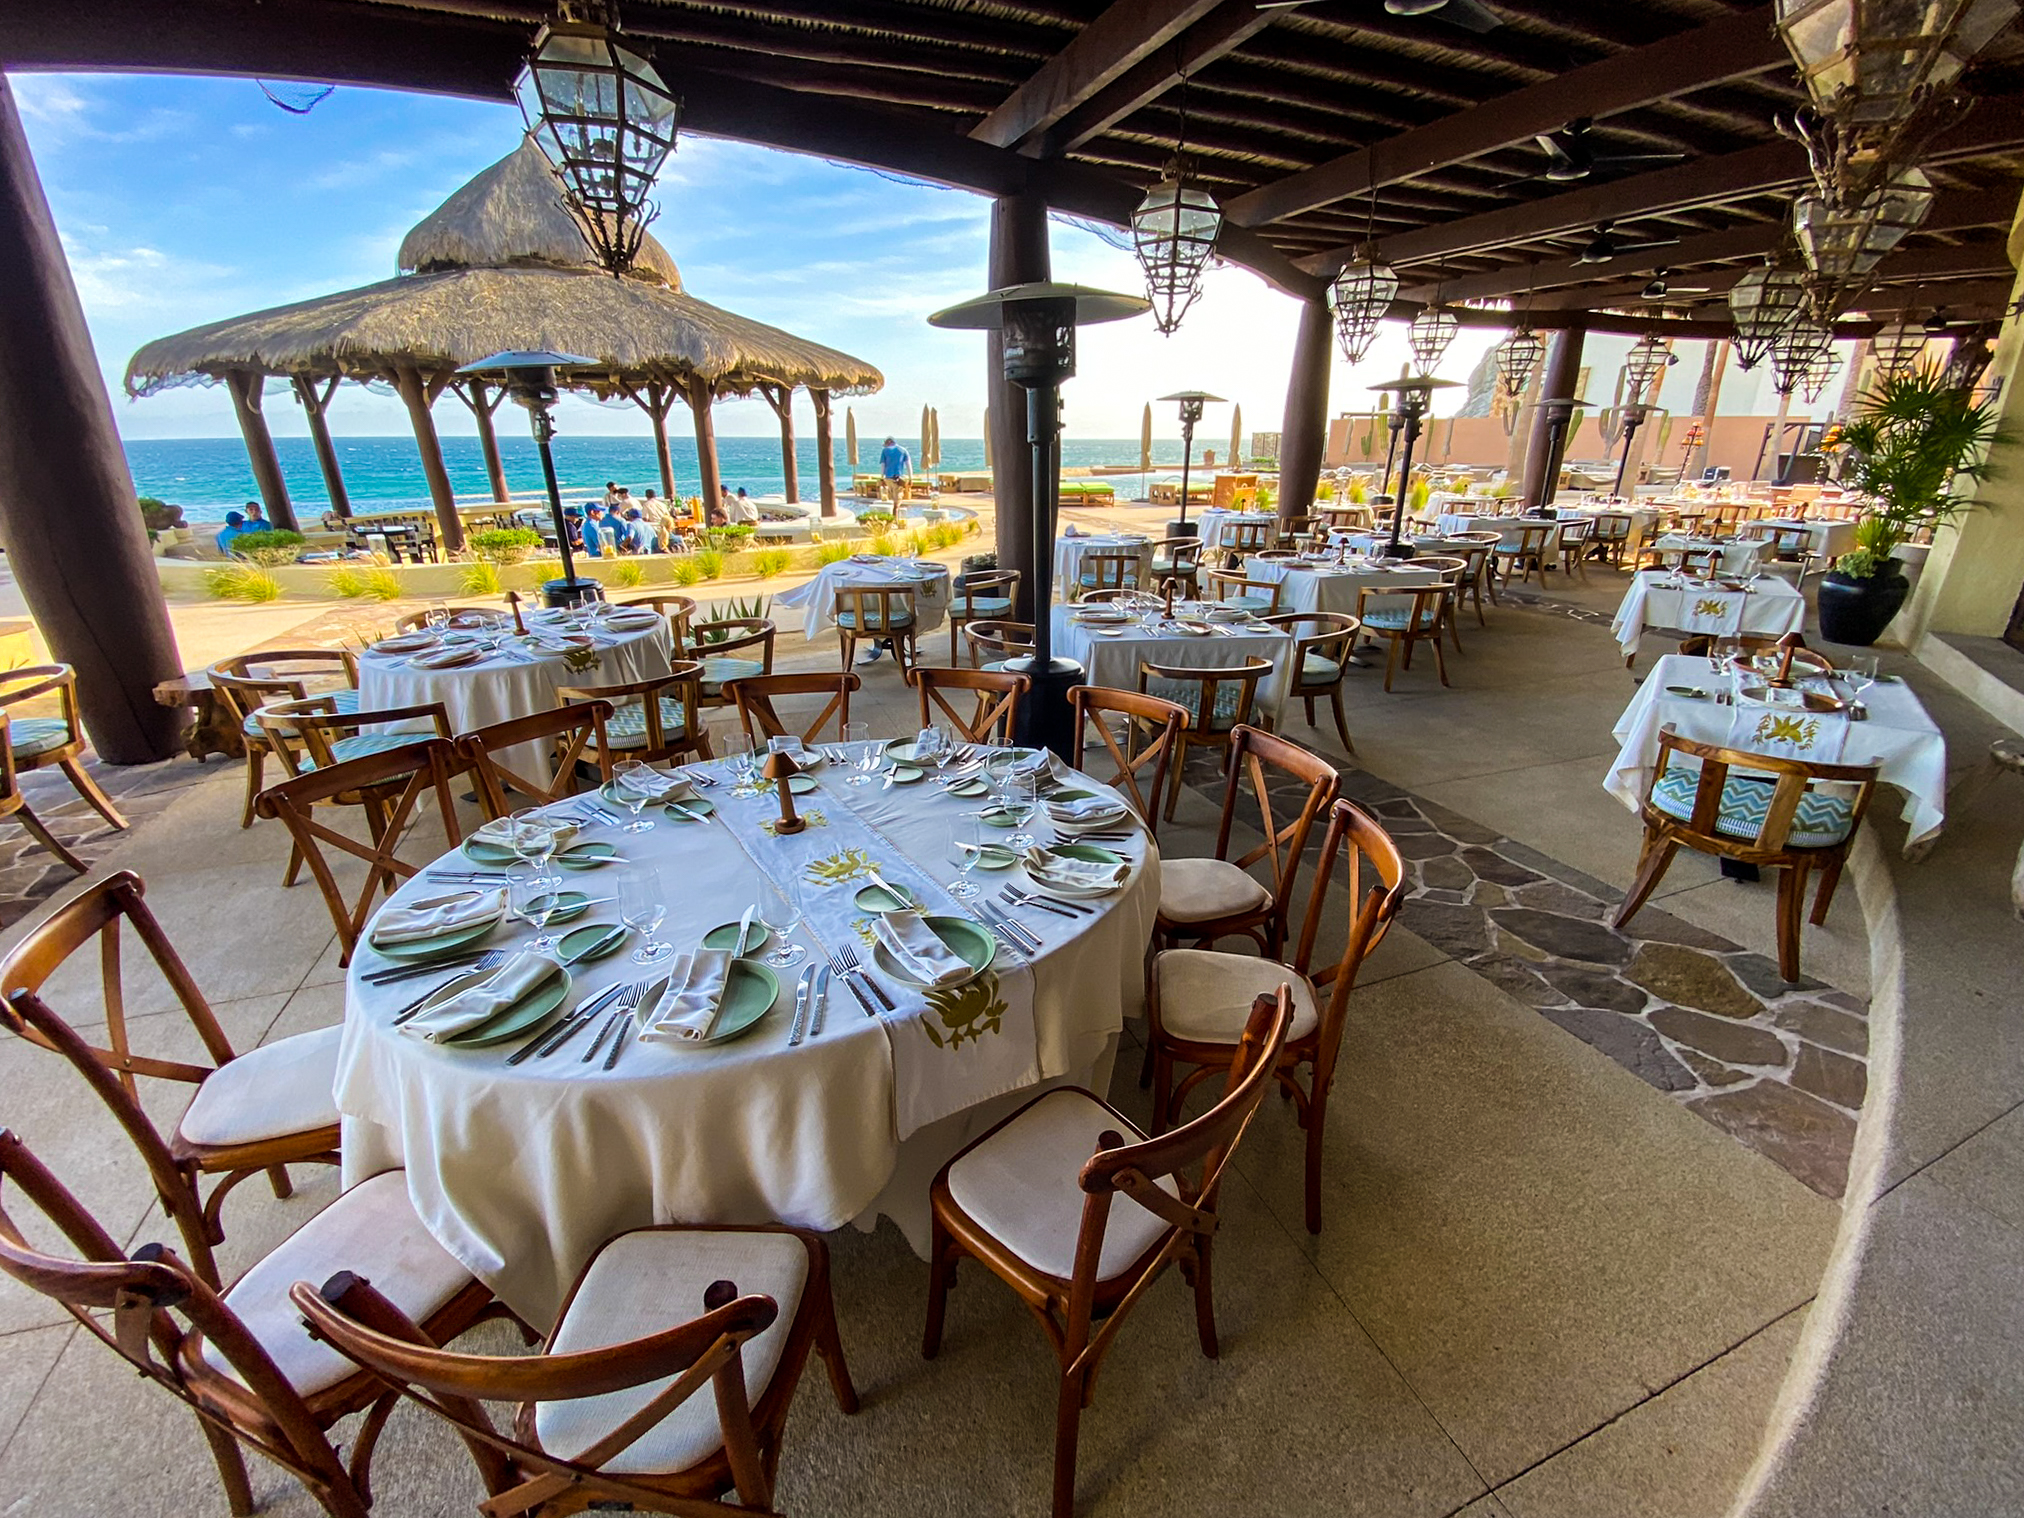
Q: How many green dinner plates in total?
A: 11